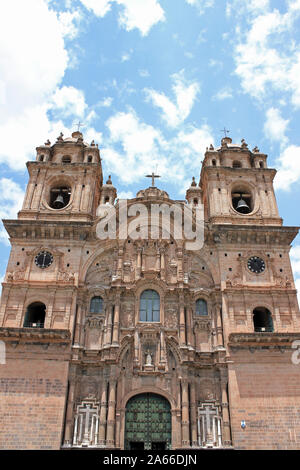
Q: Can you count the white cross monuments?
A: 2